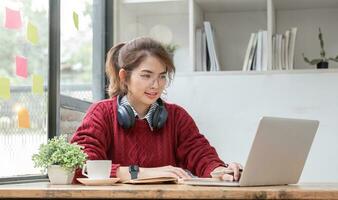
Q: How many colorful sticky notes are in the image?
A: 7